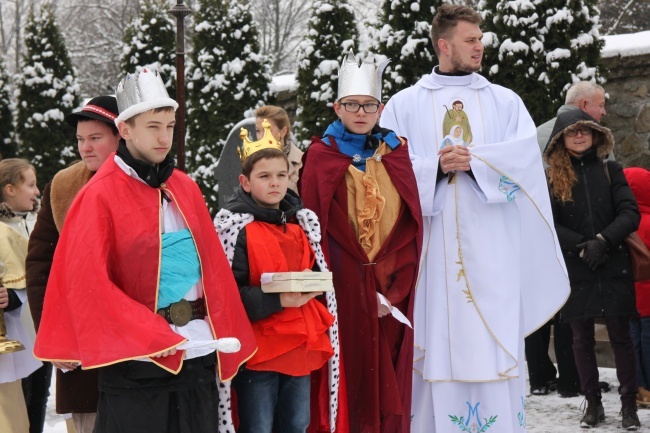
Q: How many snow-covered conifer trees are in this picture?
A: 7